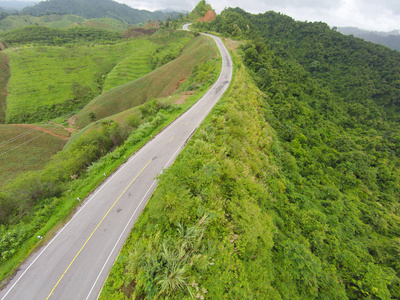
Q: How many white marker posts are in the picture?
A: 5